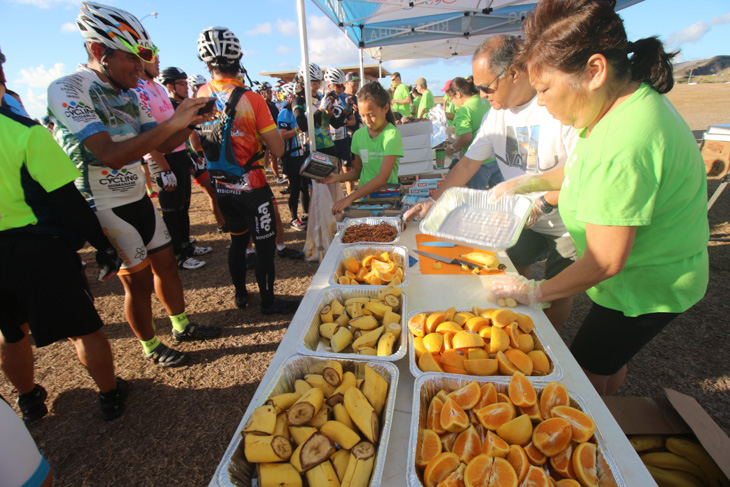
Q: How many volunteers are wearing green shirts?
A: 7